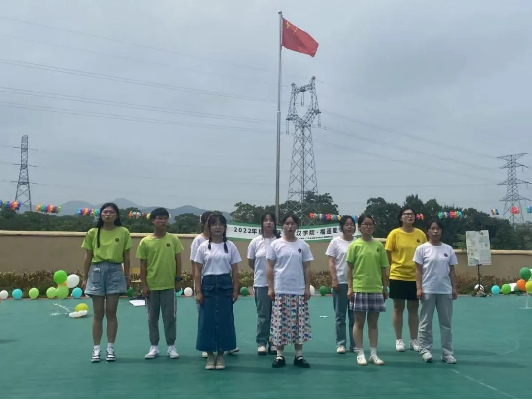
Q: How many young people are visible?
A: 10